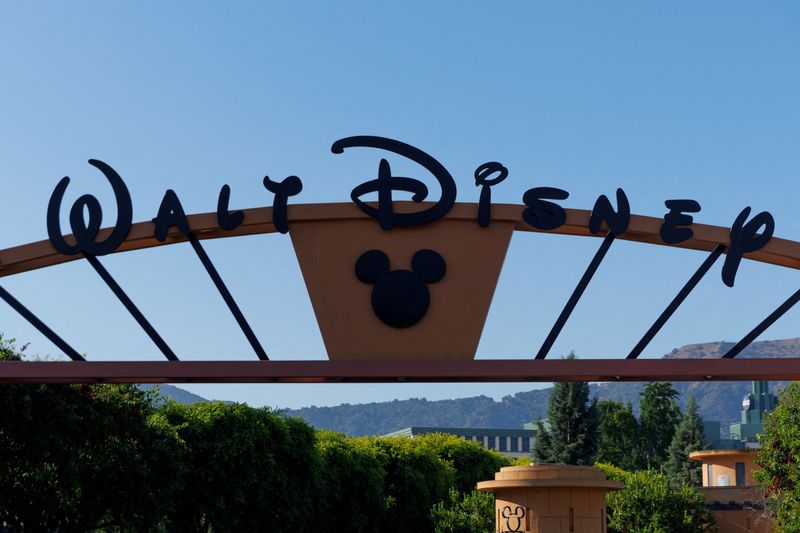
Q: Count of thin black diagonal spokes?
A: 6